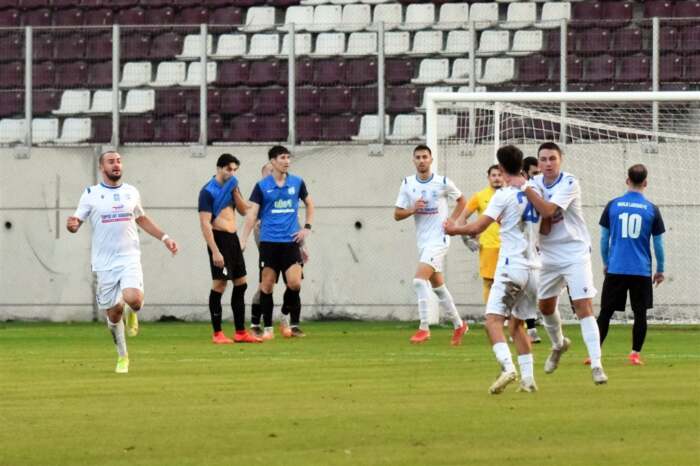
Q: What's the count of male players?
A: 10